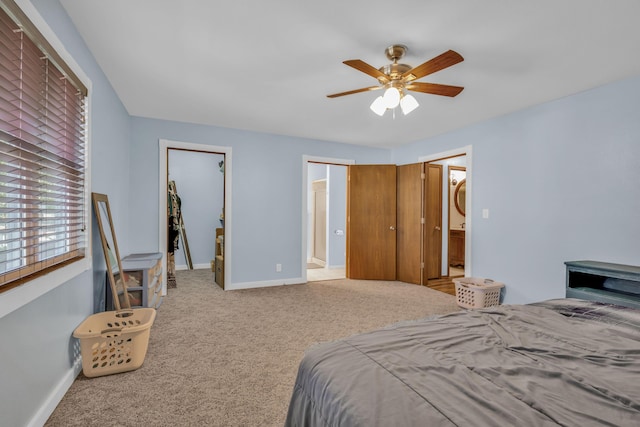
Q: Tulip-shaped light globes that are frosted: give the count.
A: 3